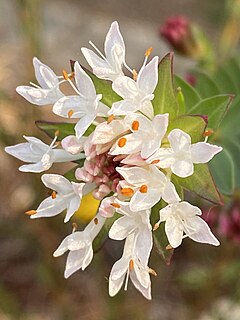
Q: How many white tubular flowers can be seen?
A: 13